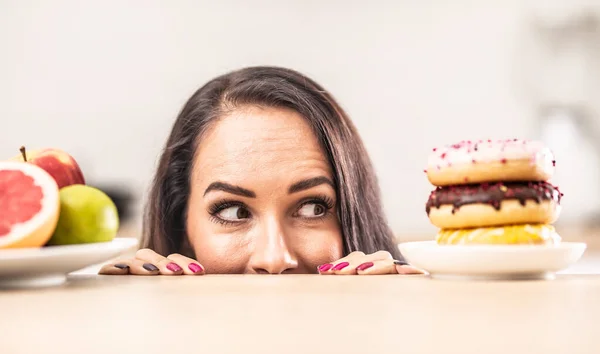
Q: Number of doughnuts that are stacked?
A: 3